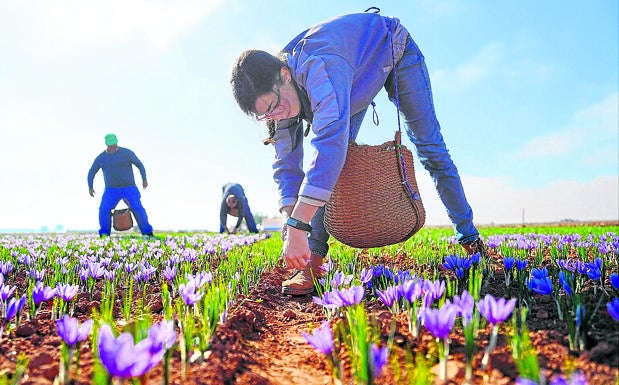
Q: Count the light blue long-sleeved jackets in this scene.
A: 1